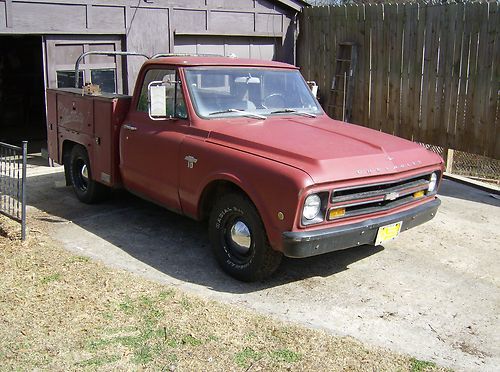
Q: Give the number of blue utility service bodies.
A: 0